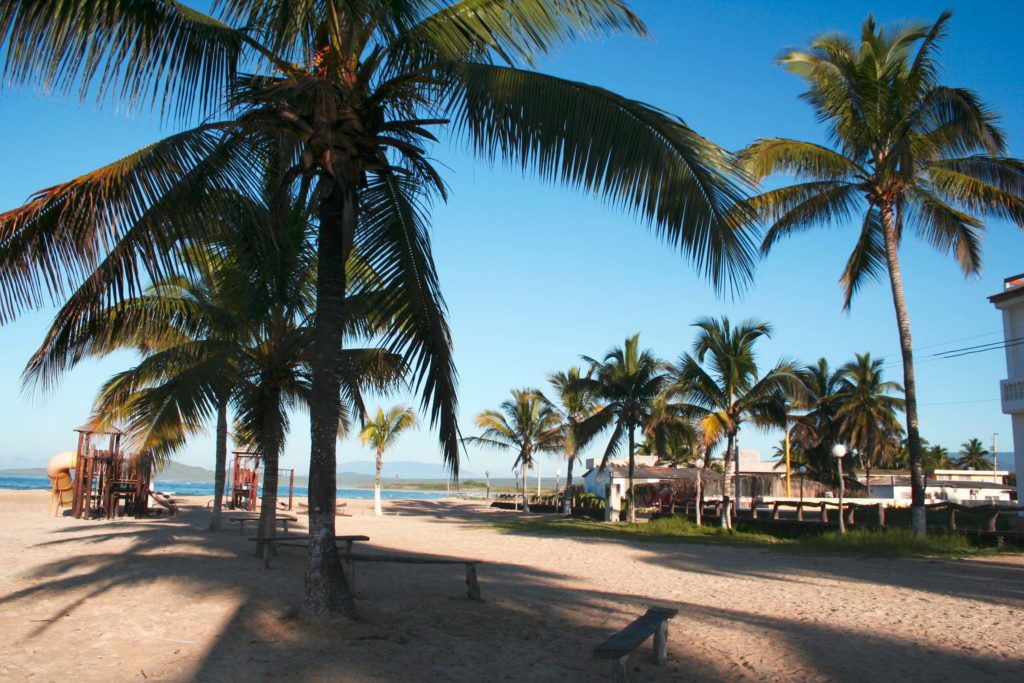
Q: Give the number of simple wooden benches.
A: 4